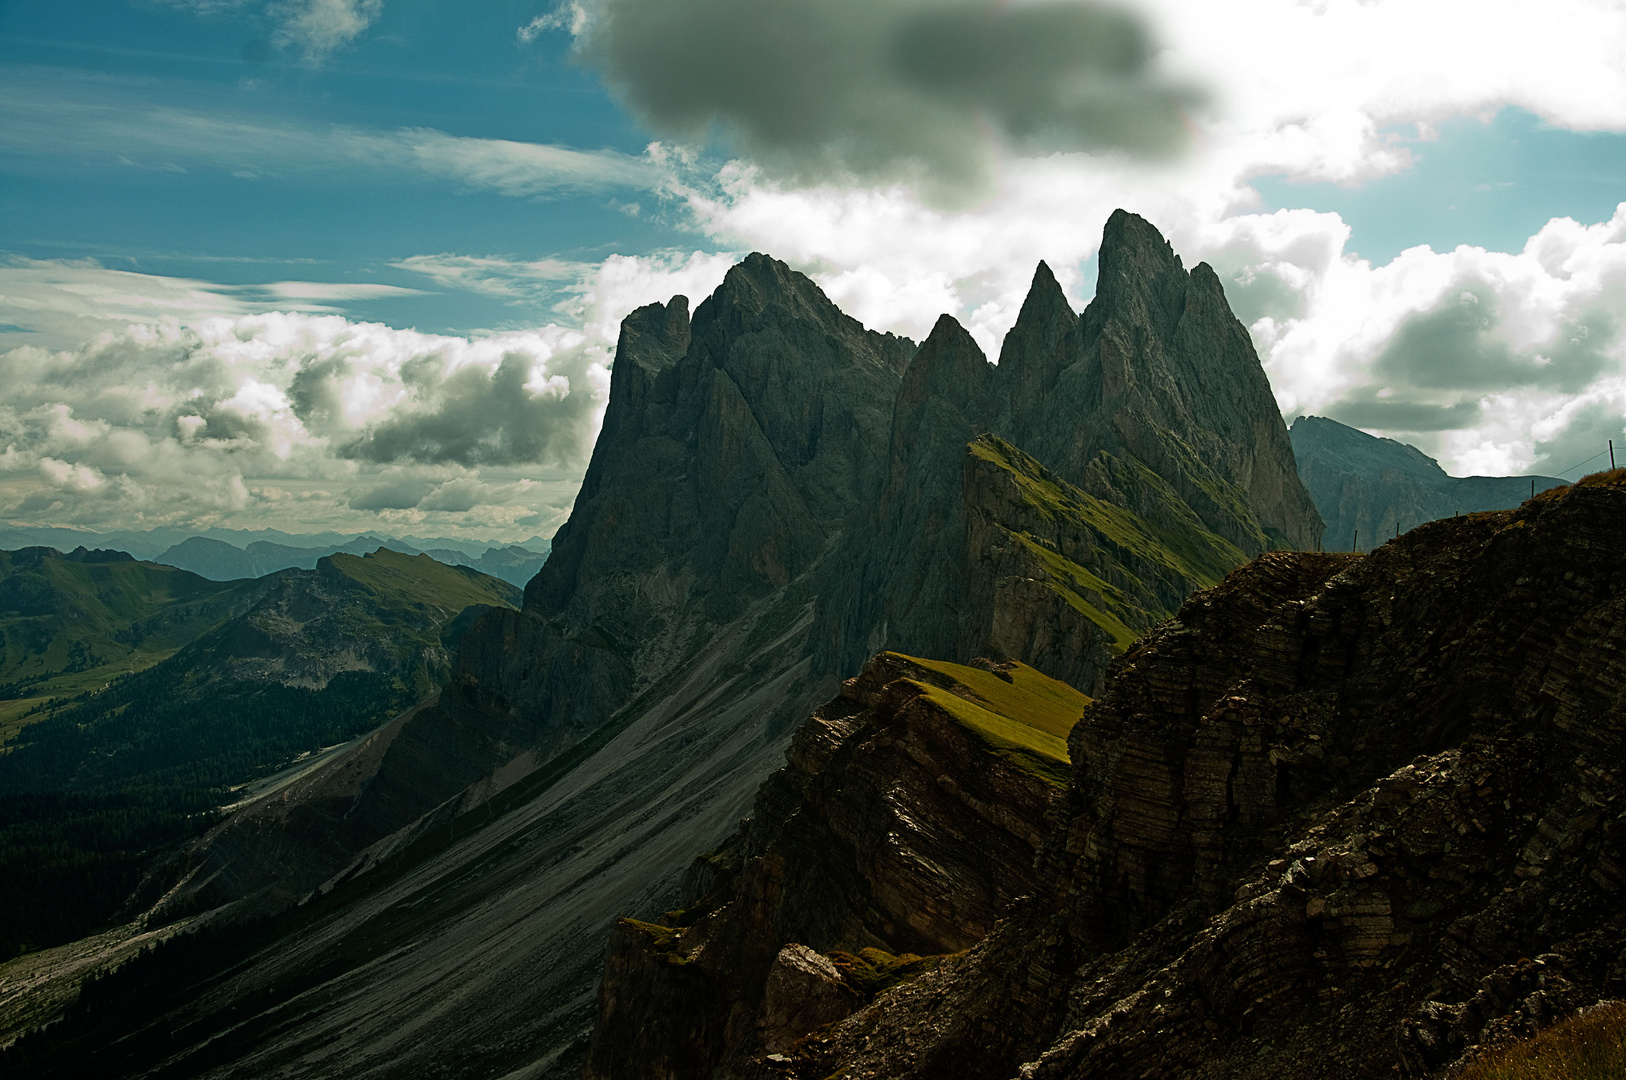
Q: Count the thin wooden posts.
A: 6